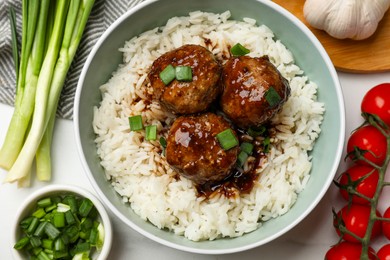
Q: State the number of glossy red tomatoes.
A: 7